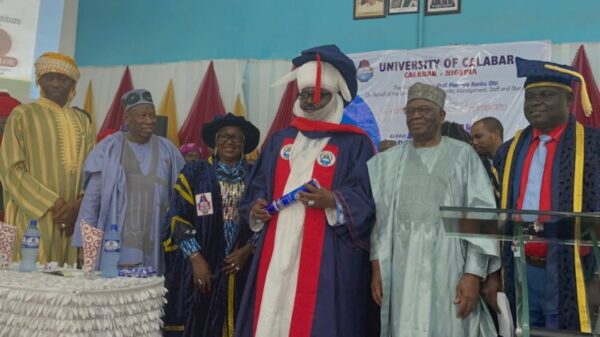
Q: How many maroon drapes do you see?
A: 4